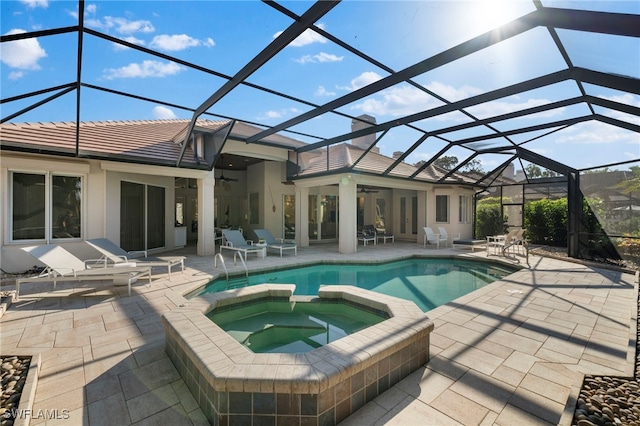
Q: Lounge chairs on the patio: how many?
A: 4